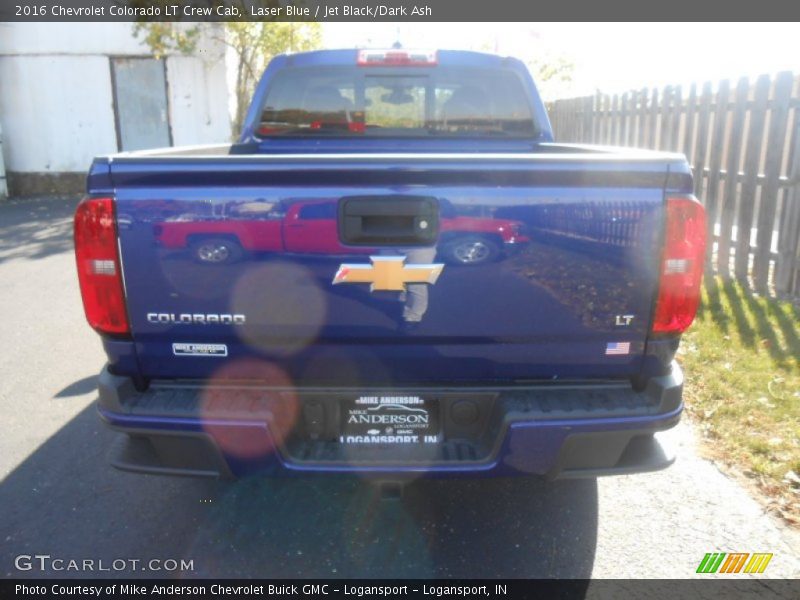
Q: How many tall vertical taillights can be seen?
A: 2